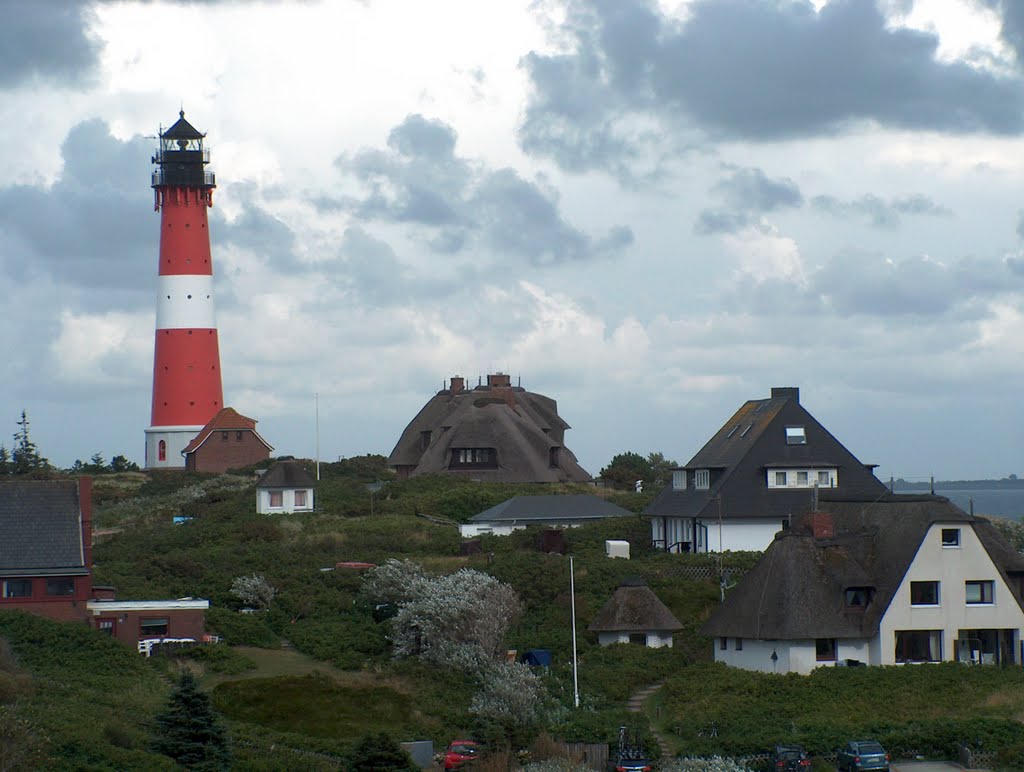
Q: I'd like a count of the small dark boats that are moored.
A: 0